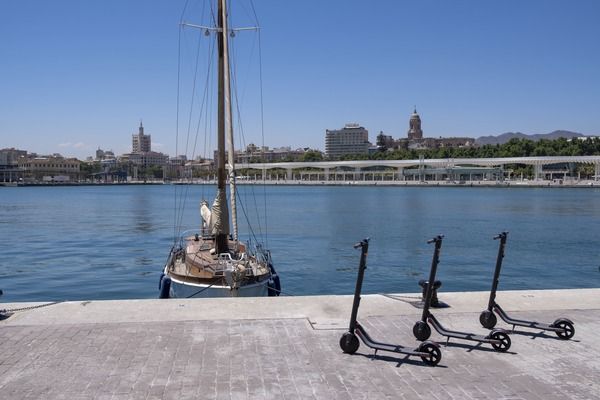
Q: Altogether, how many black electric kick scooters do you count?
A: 3